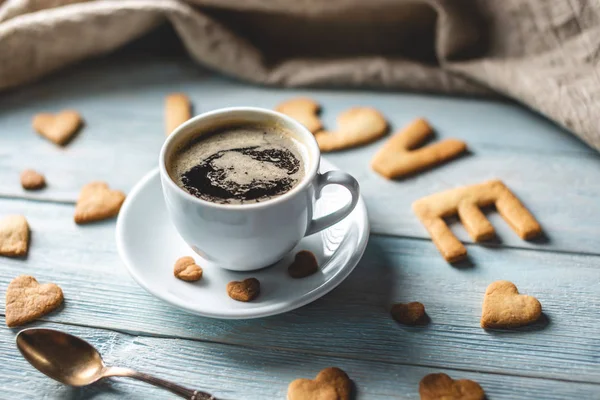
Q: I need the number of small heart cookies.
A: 5